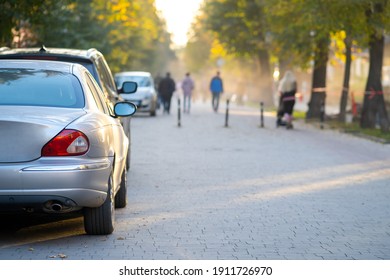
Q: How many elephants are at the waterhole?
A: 0